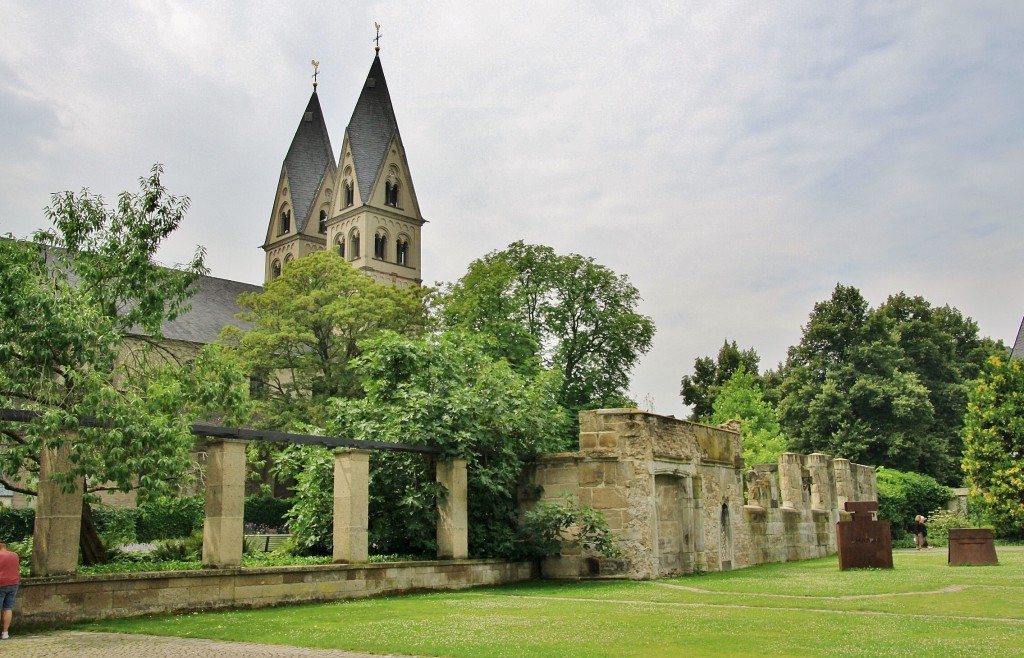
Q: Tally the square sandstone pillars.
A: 4